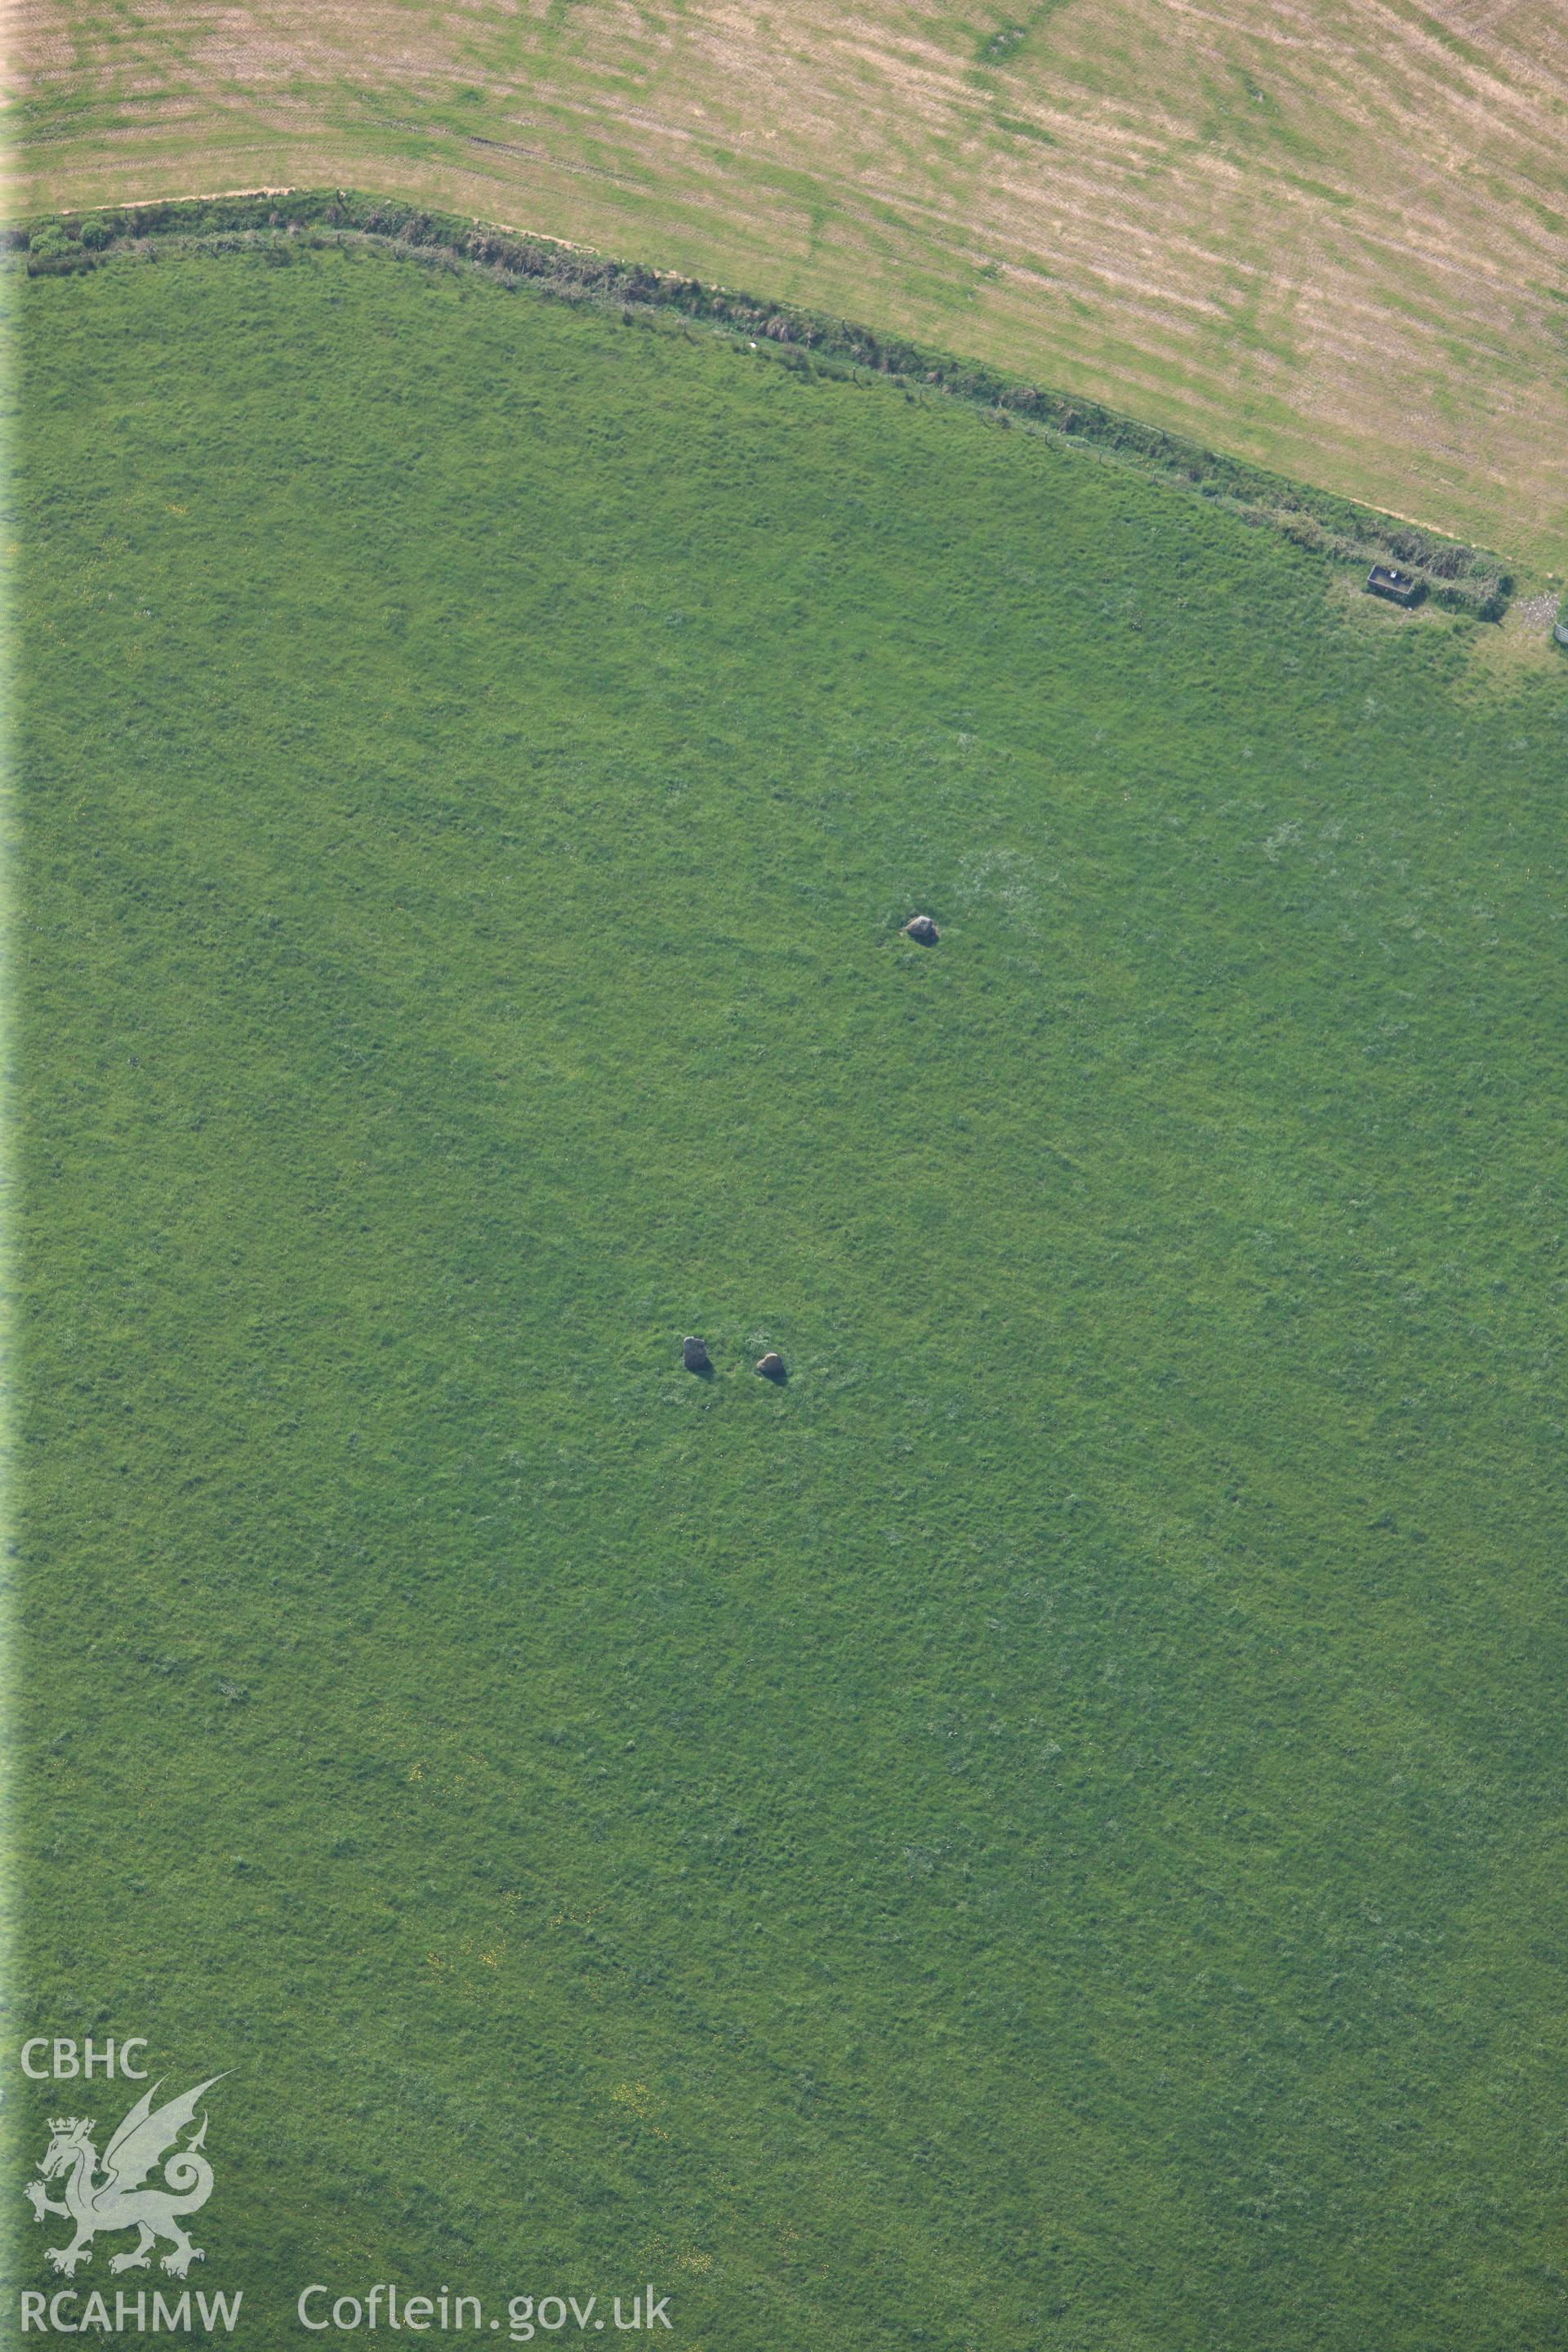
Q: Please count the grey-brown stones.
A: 3